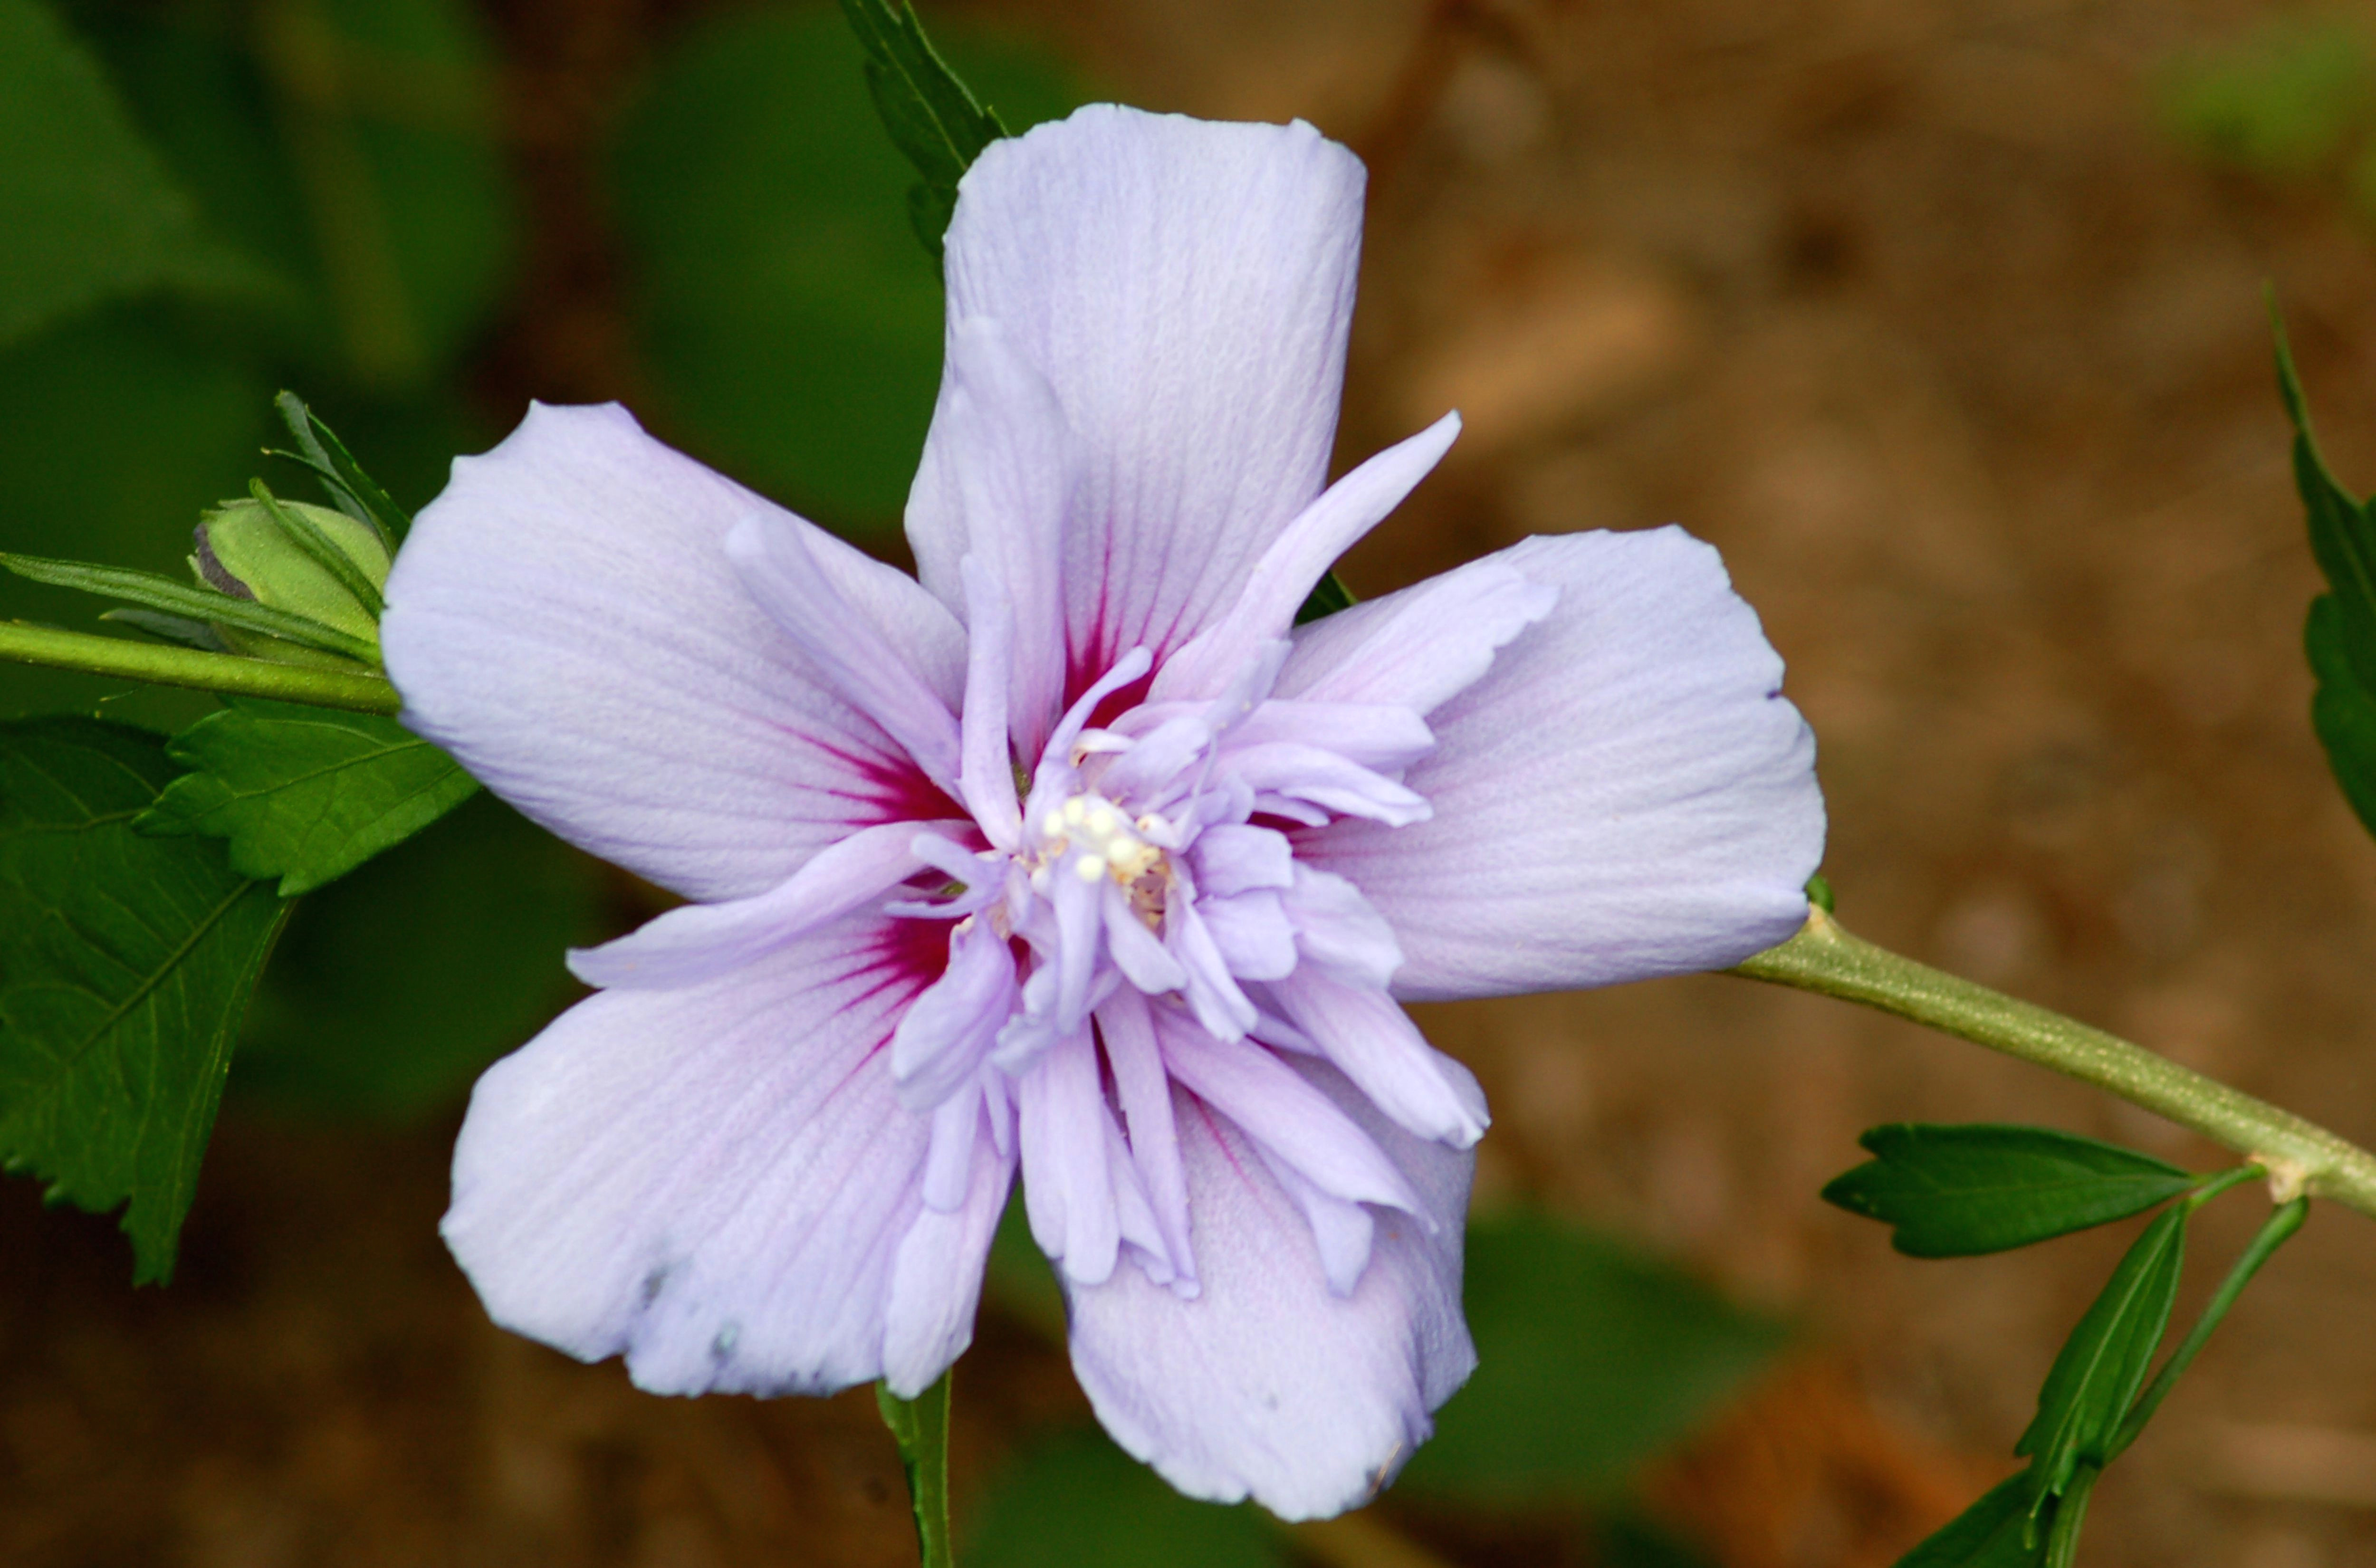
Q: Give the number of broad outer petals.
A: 5